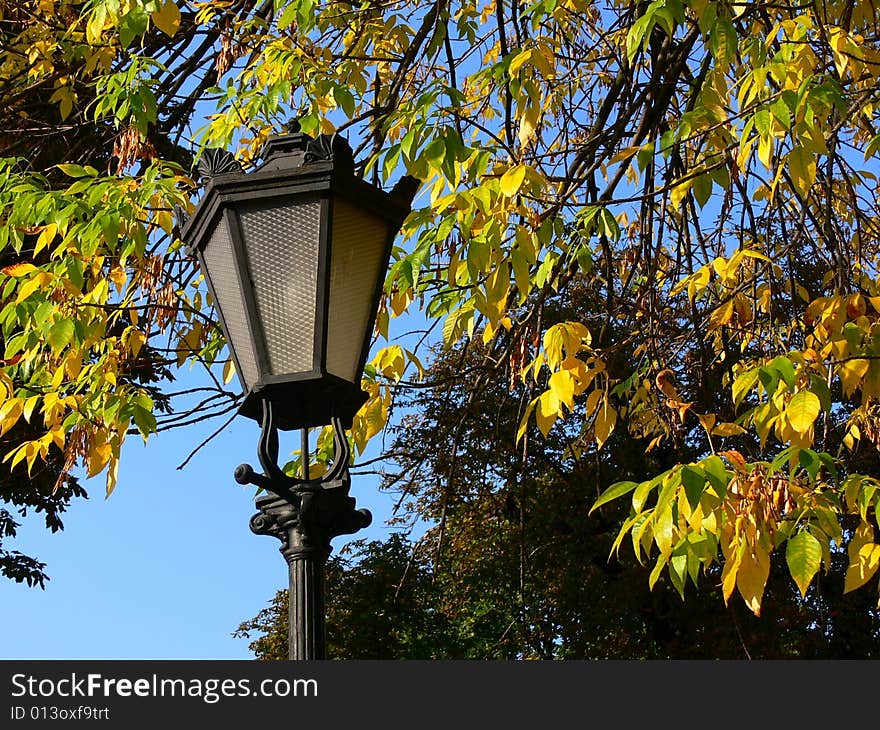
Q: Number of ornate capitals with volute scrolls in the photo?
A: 1